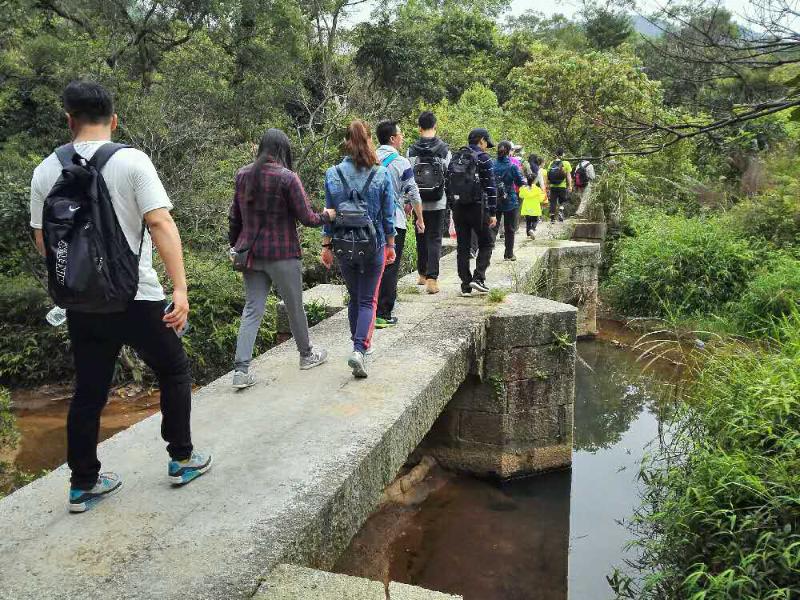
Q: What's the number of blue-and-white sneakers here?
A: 2